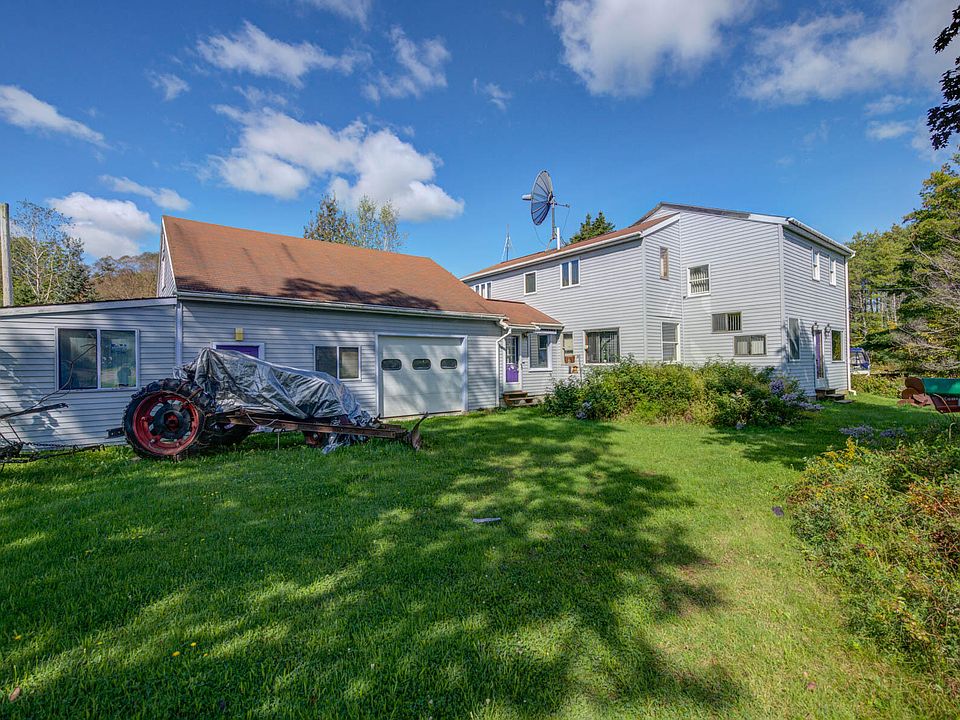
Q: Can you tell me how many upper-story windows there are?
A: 7